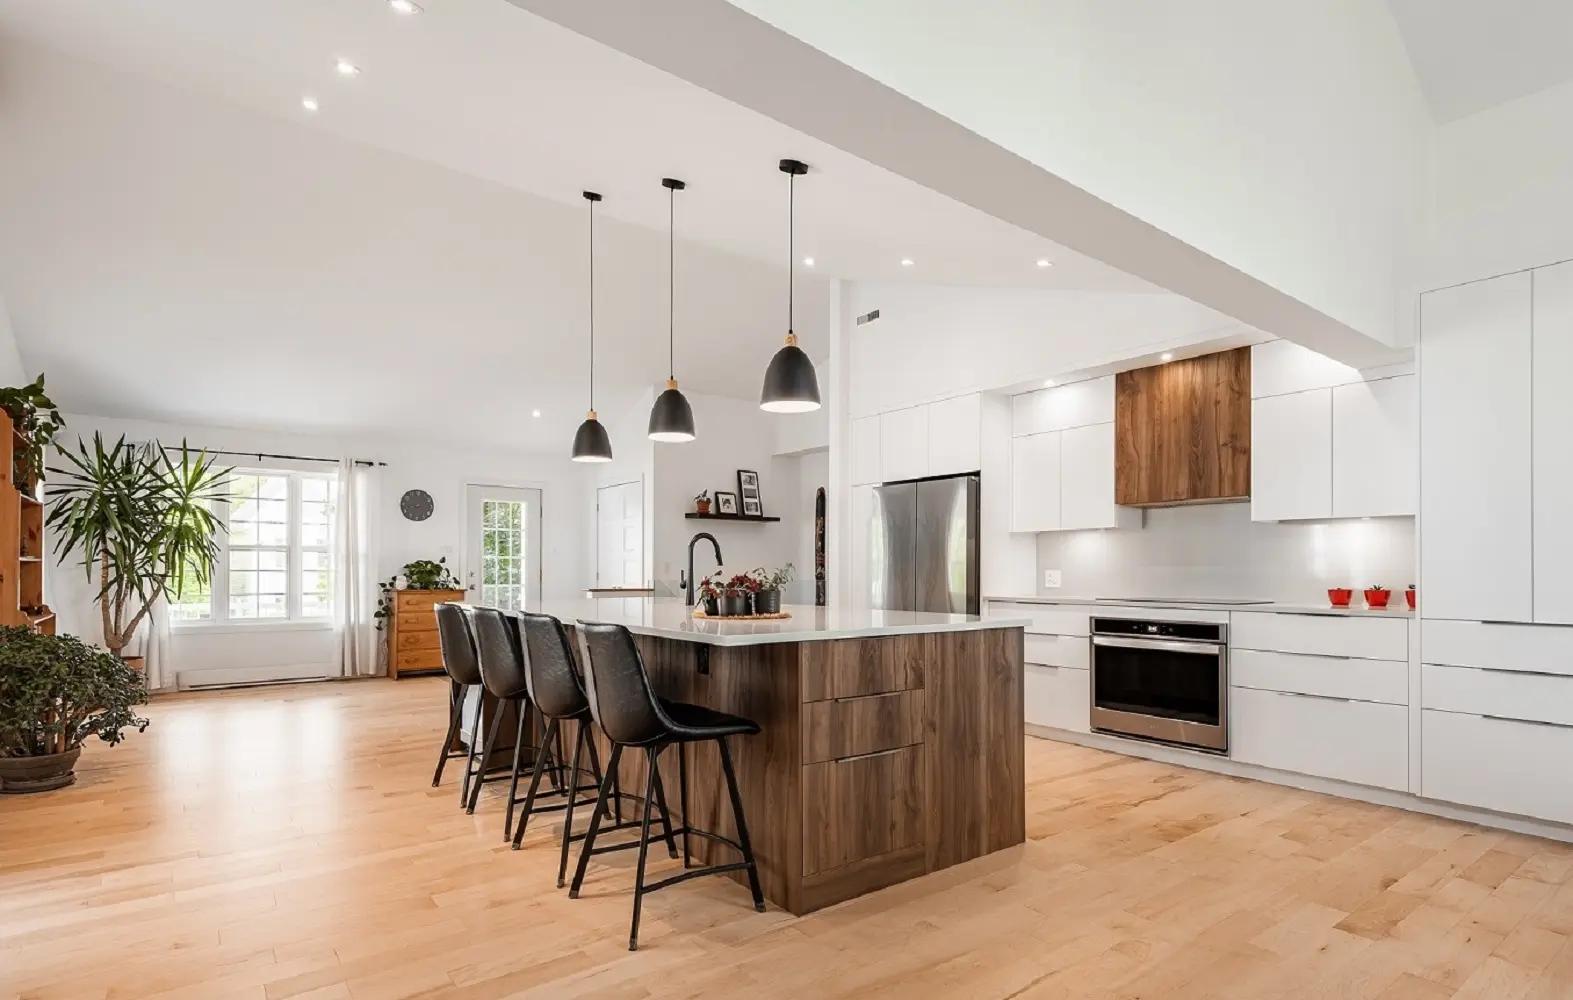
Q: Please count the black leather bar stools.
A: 4